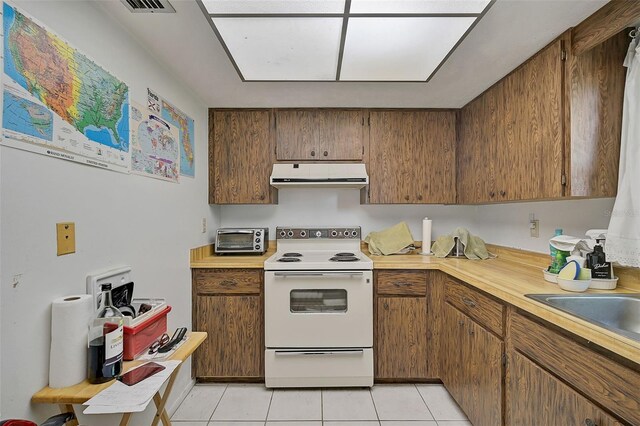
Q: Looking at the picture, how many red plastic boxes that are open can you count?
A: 1